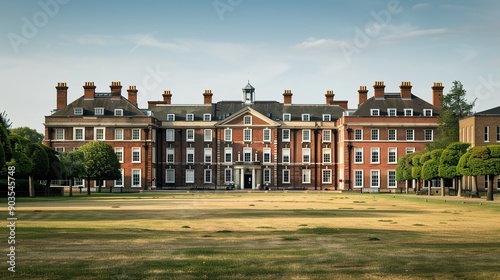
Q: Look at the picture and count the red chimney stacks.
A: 12